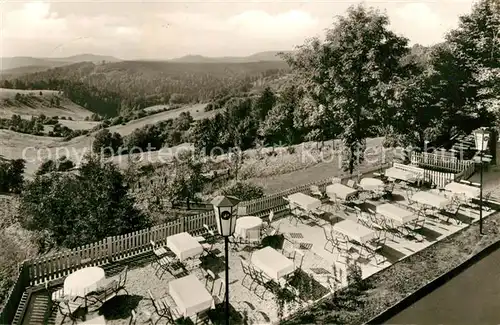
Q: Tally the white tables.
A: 14